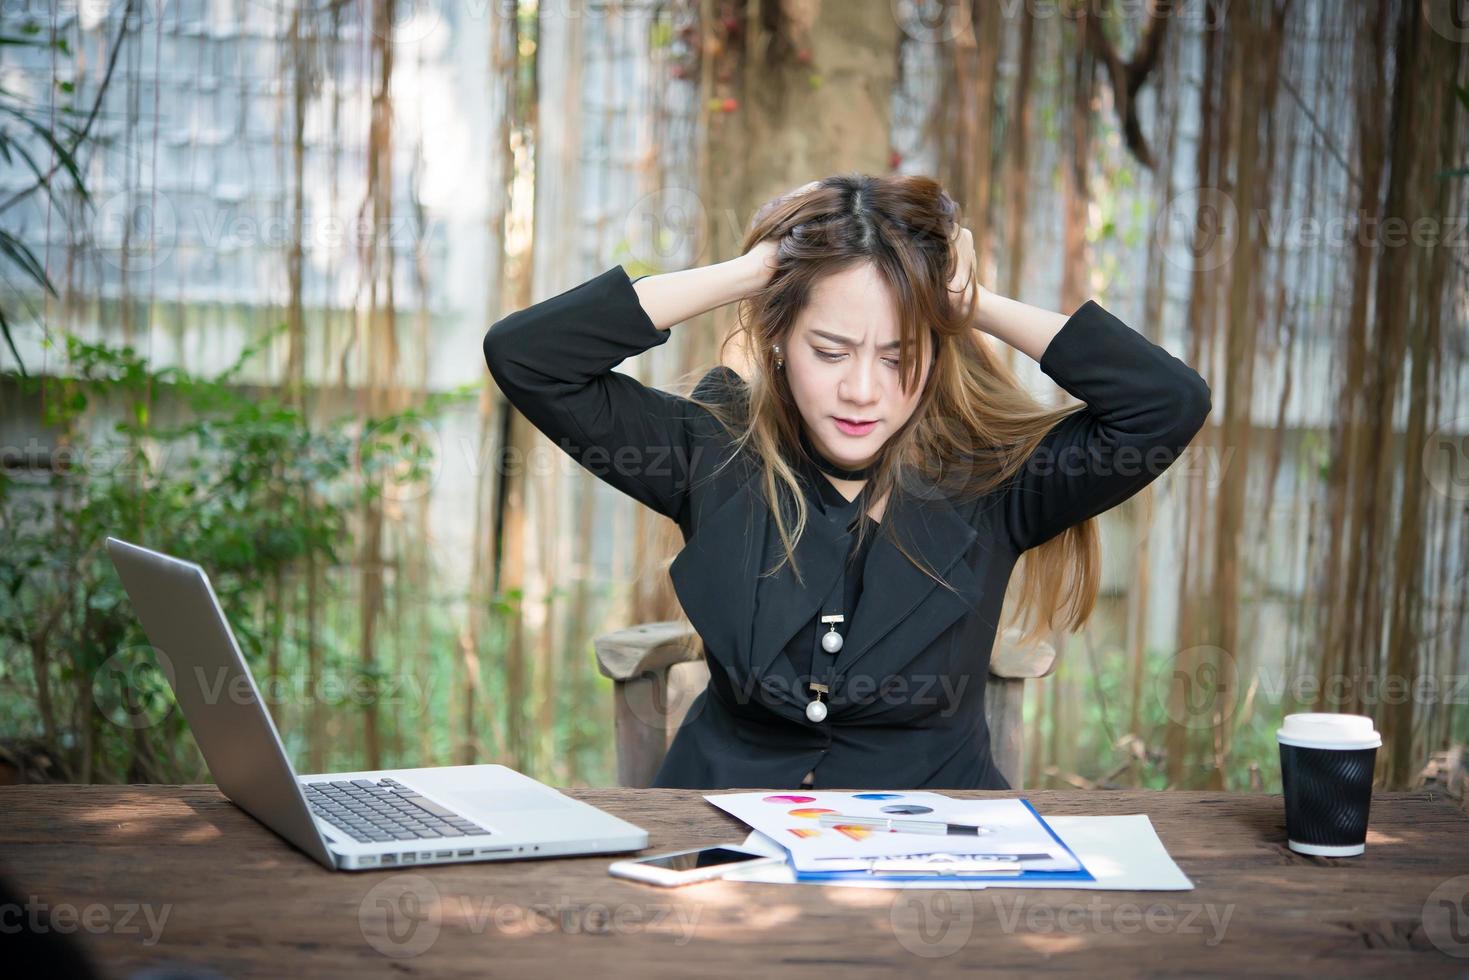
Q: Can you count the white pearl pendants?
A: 2